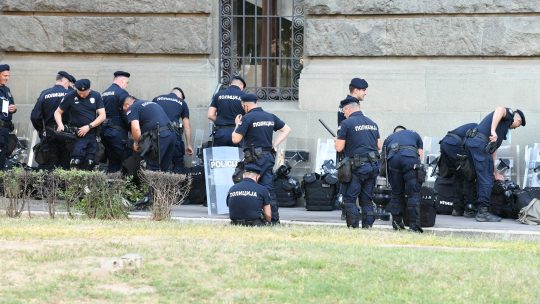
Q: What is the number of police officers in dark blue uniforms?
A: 15